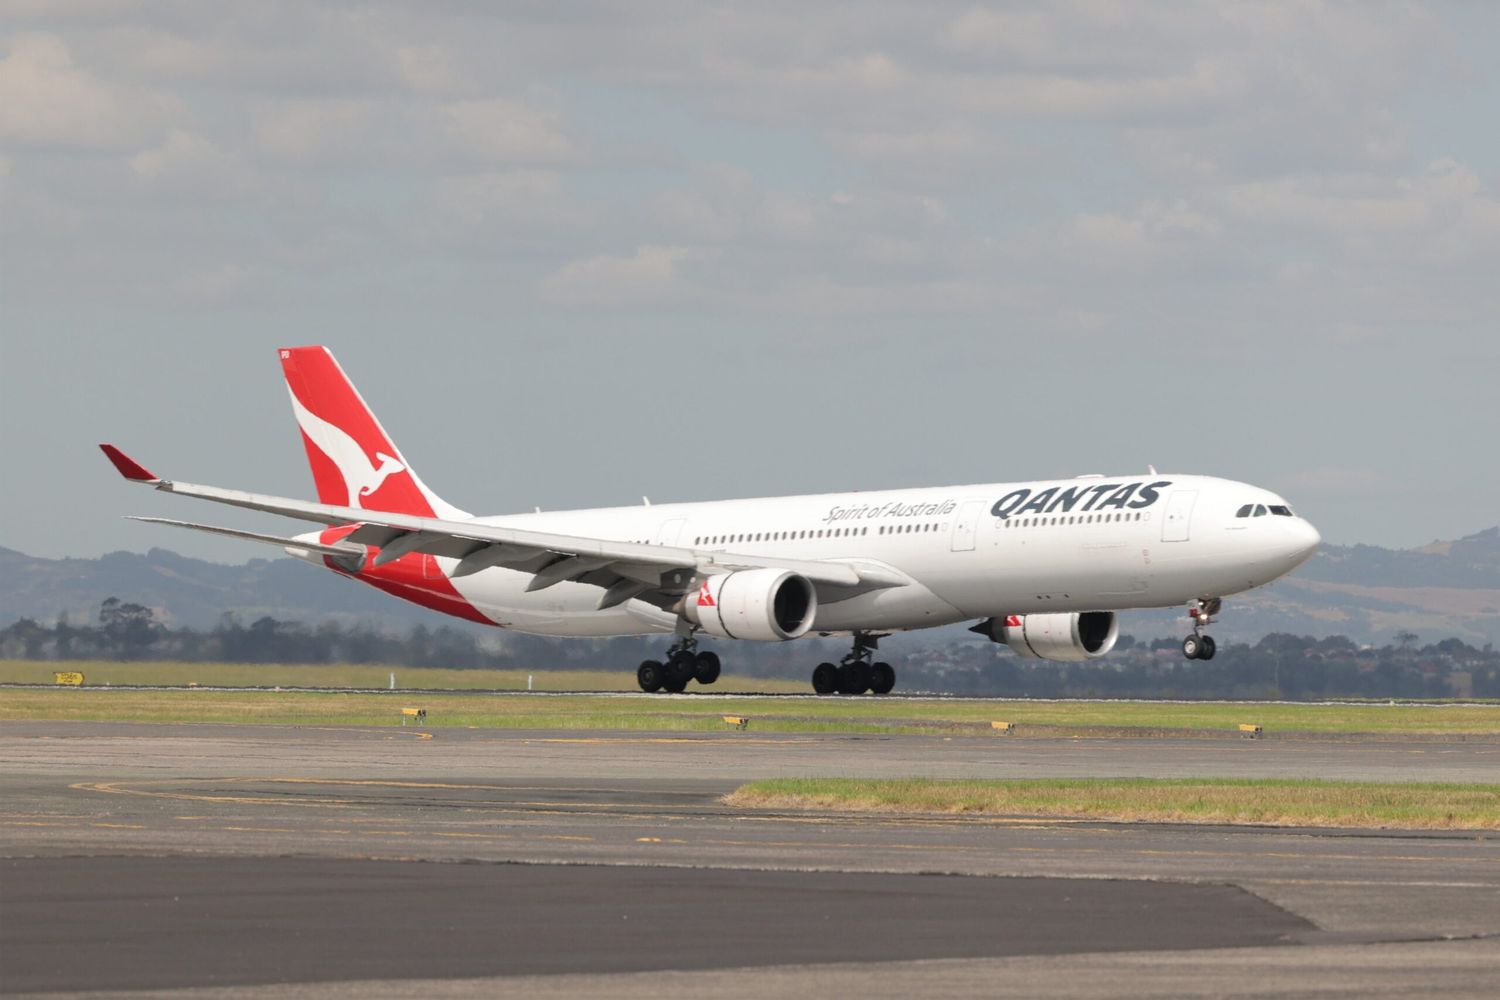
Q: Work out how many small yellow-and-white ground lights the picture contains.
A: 4